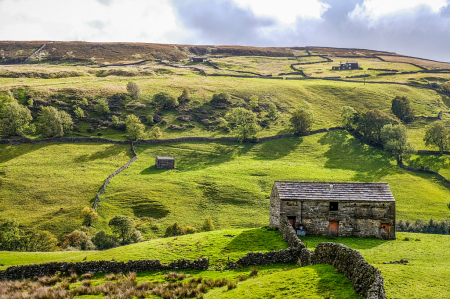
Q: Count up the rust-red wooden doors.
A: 3